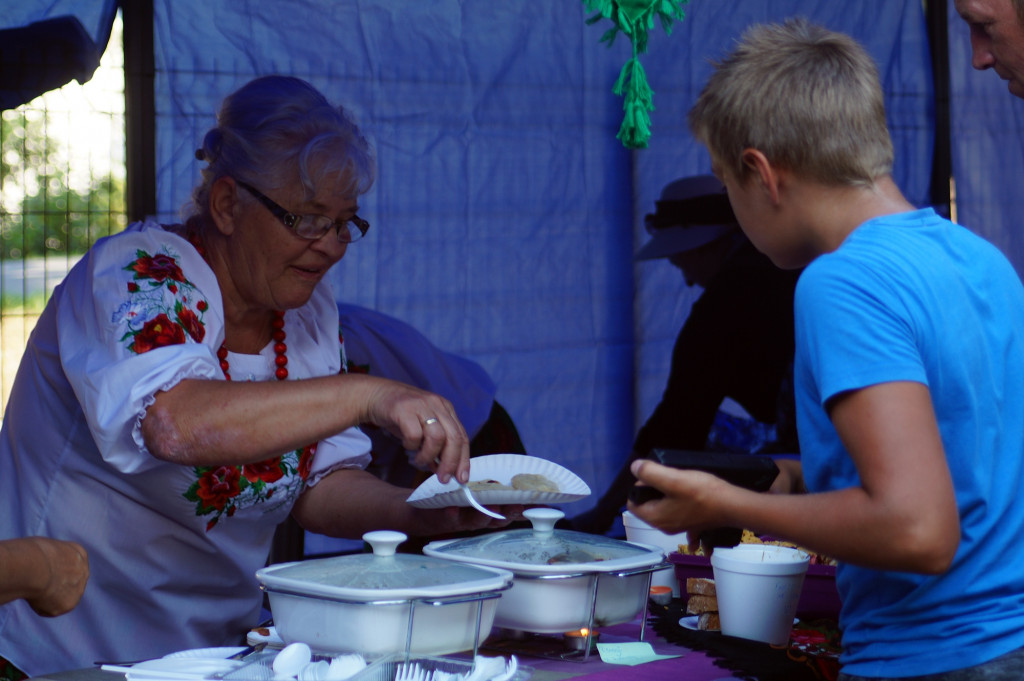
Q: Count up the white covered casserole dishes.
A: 2